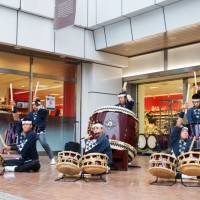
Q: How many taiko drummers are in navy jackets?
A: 6